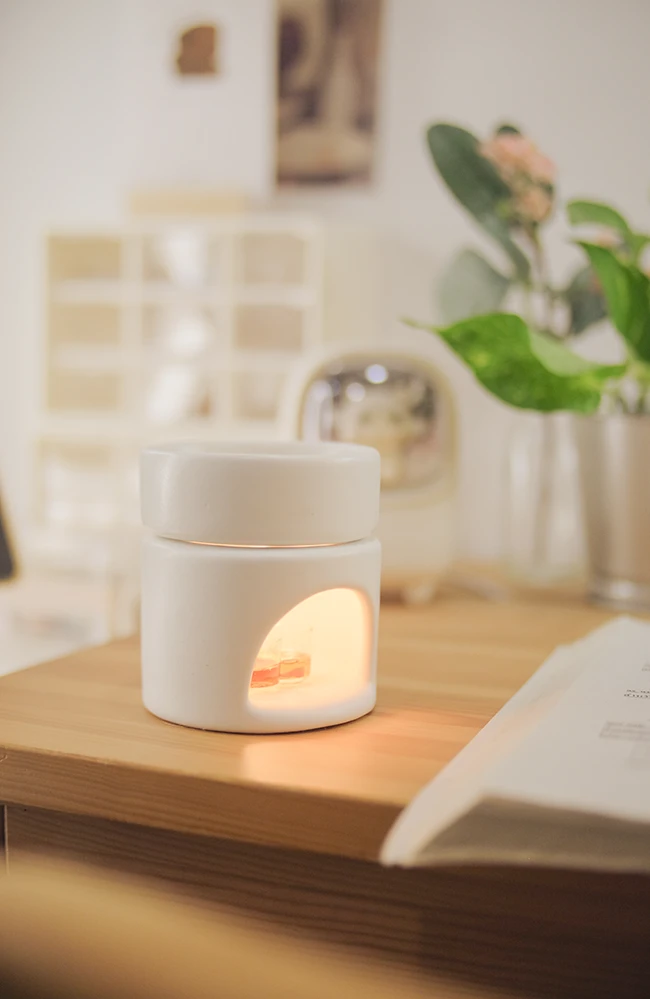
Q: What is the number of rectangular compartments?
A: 9